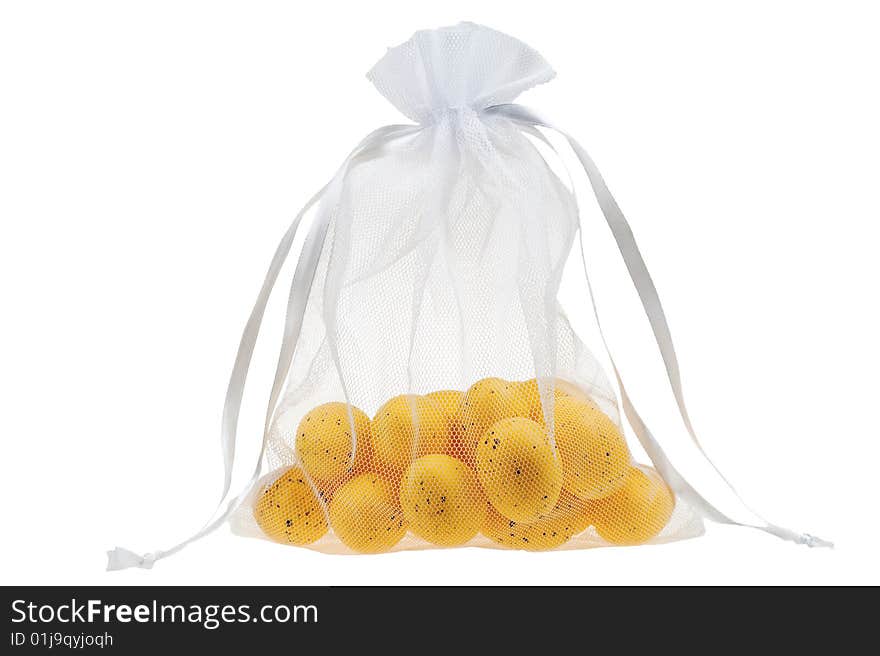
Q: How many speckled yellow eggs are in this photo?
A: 12